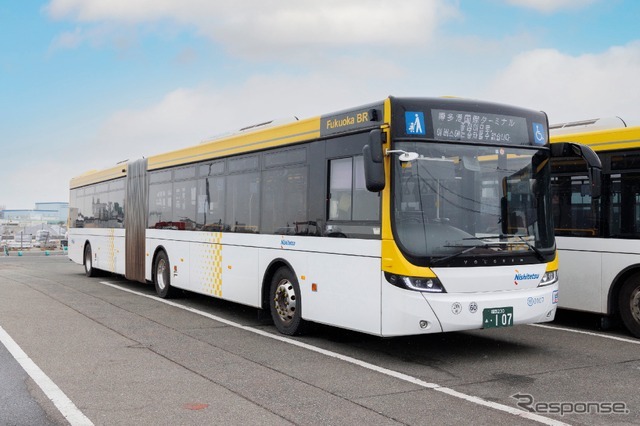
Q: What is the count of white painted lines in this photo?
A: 3